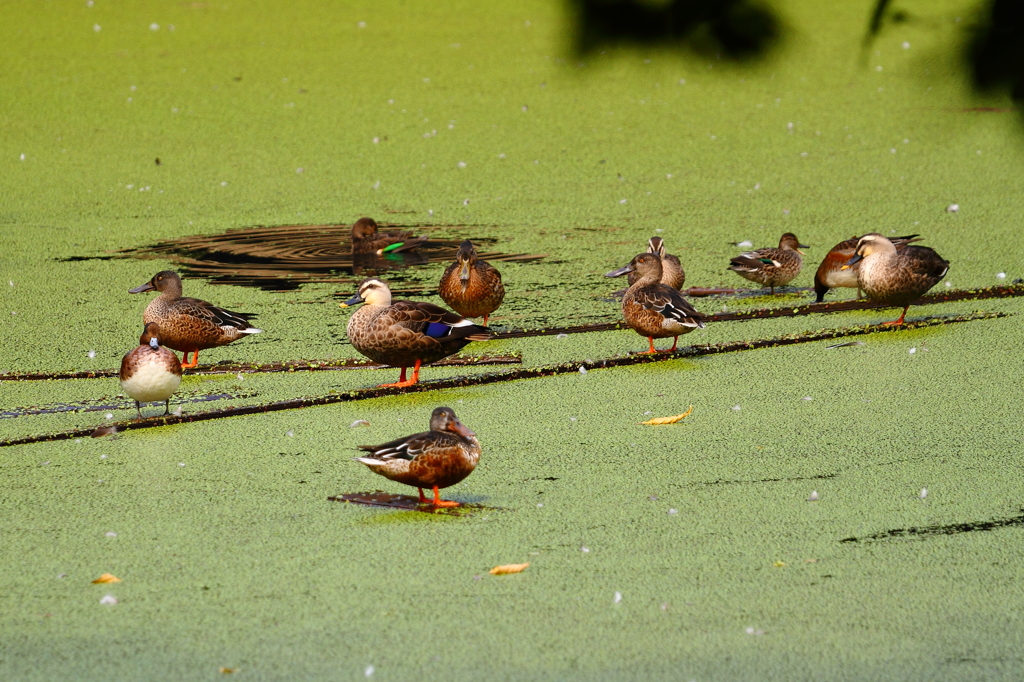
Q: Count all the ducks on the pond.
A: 11